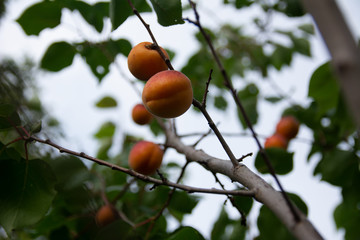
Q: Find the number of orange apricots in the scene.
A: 7